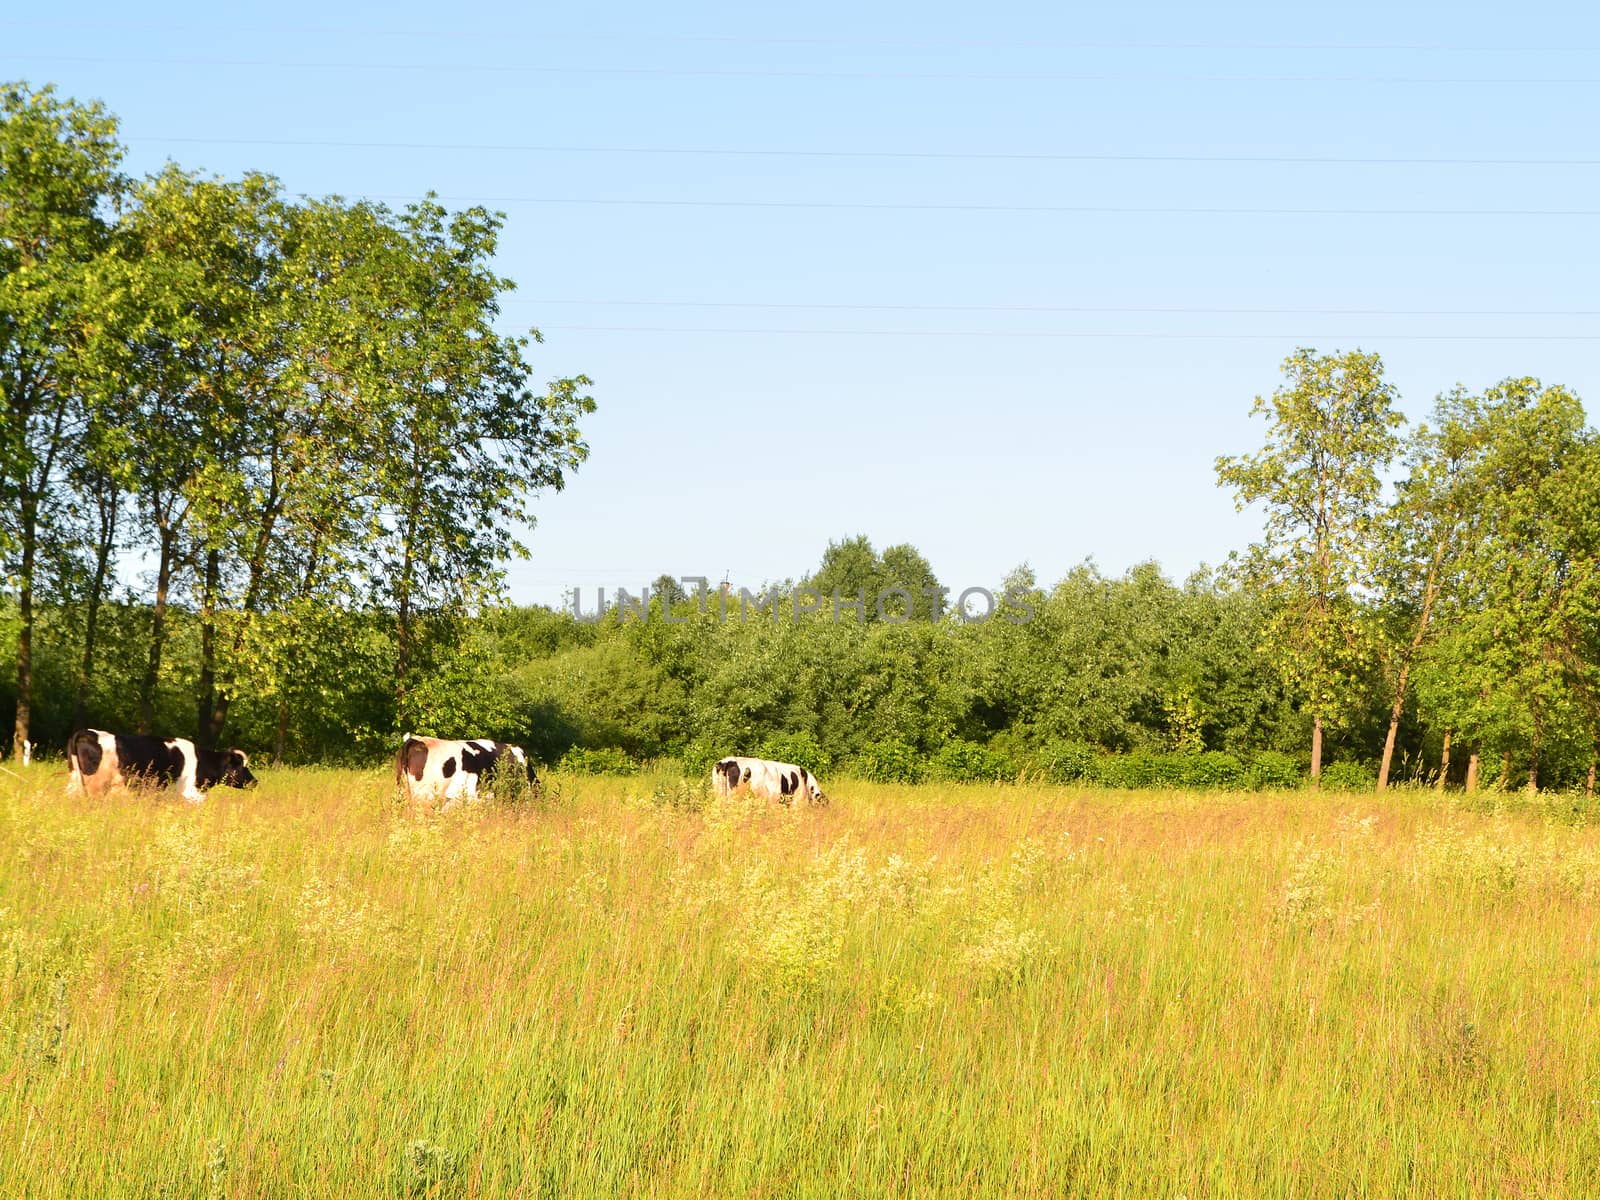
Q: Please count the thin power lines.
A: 6